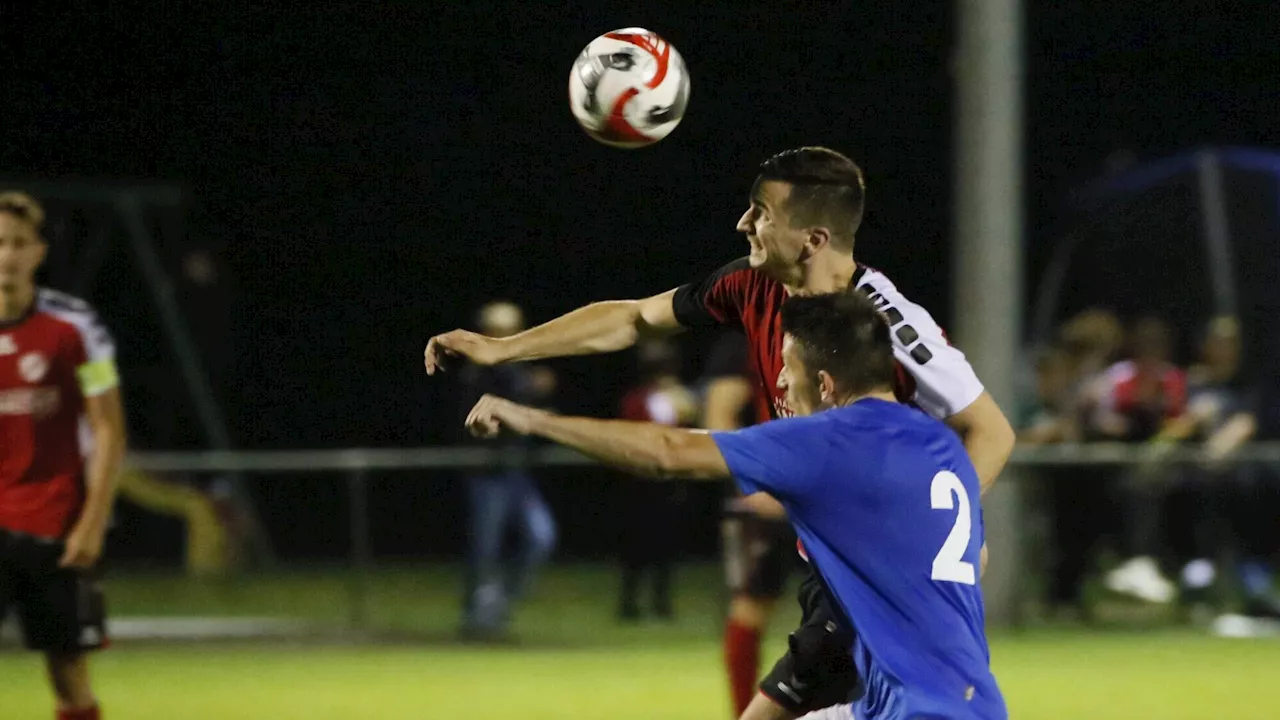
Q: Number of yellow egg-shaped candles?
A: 0